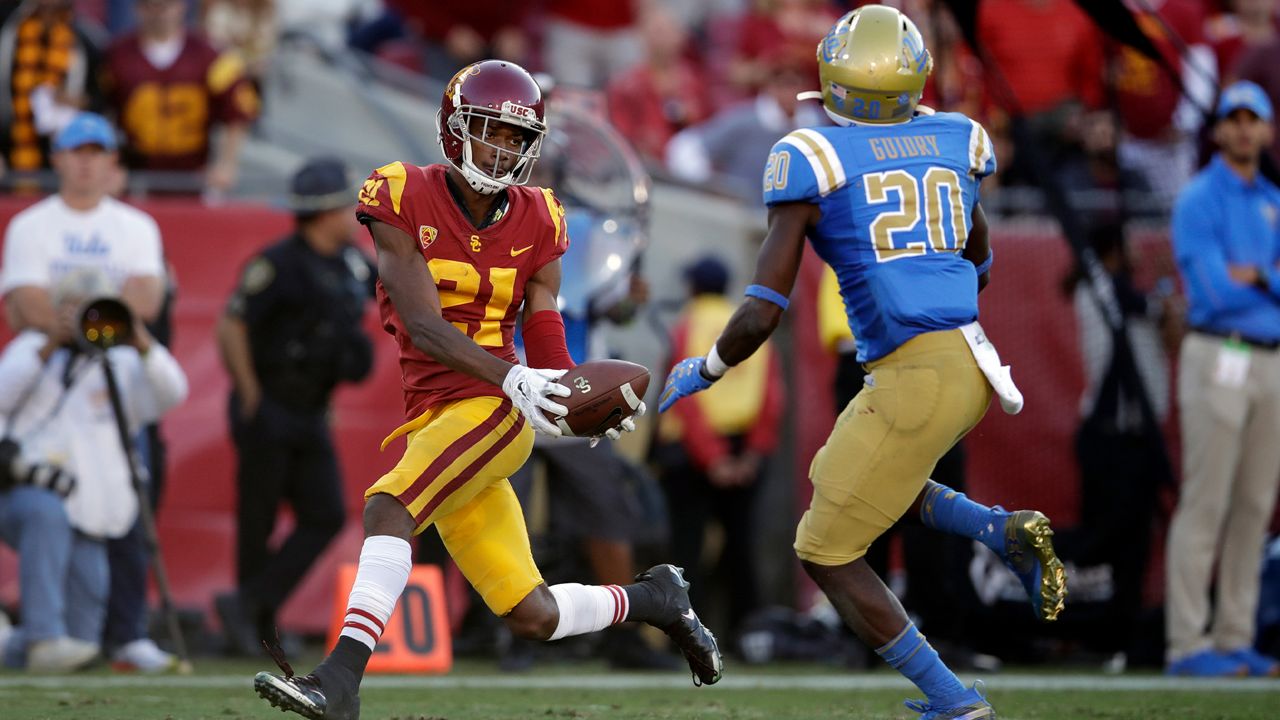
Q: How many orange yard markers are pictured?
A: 1